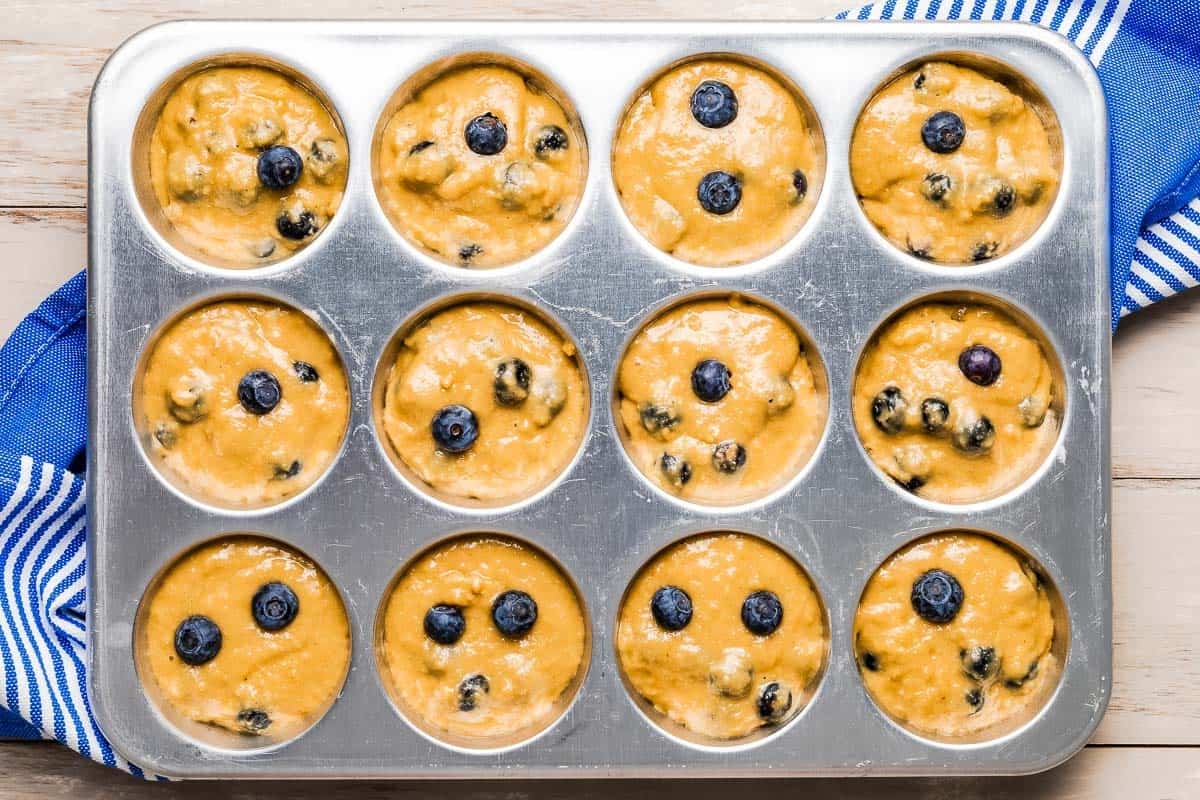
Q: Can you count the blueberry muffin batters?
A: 12